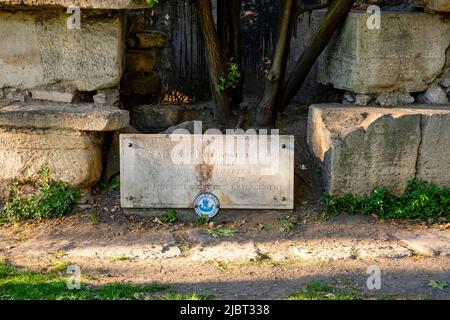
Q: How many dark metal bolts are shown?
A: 4